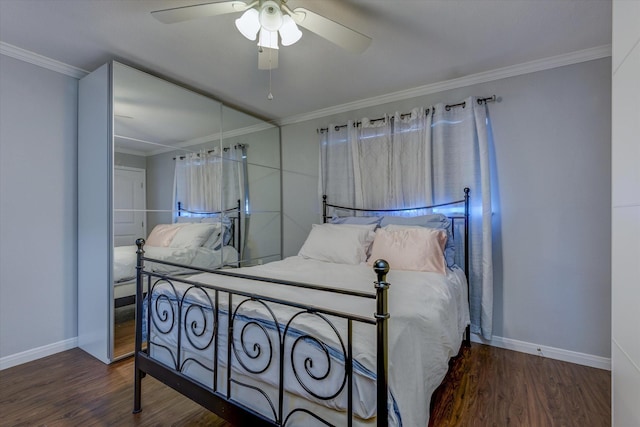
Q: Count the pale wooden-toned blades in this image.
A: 3